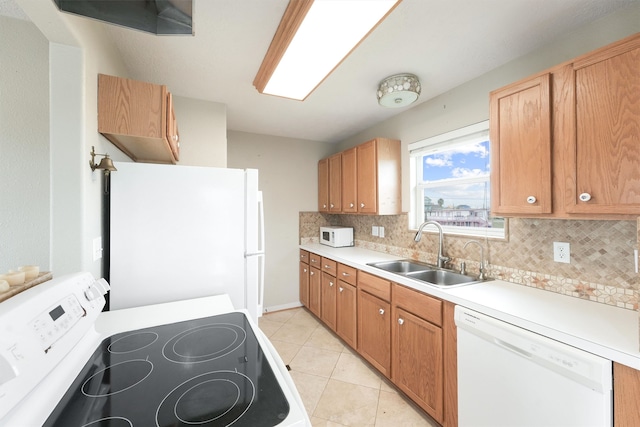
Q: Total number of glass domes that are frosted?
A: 1